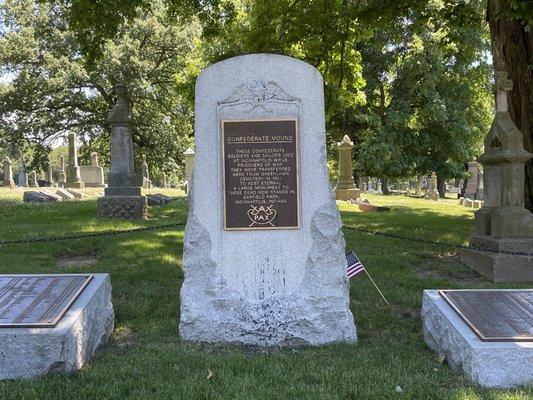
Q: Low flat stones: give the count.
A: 2